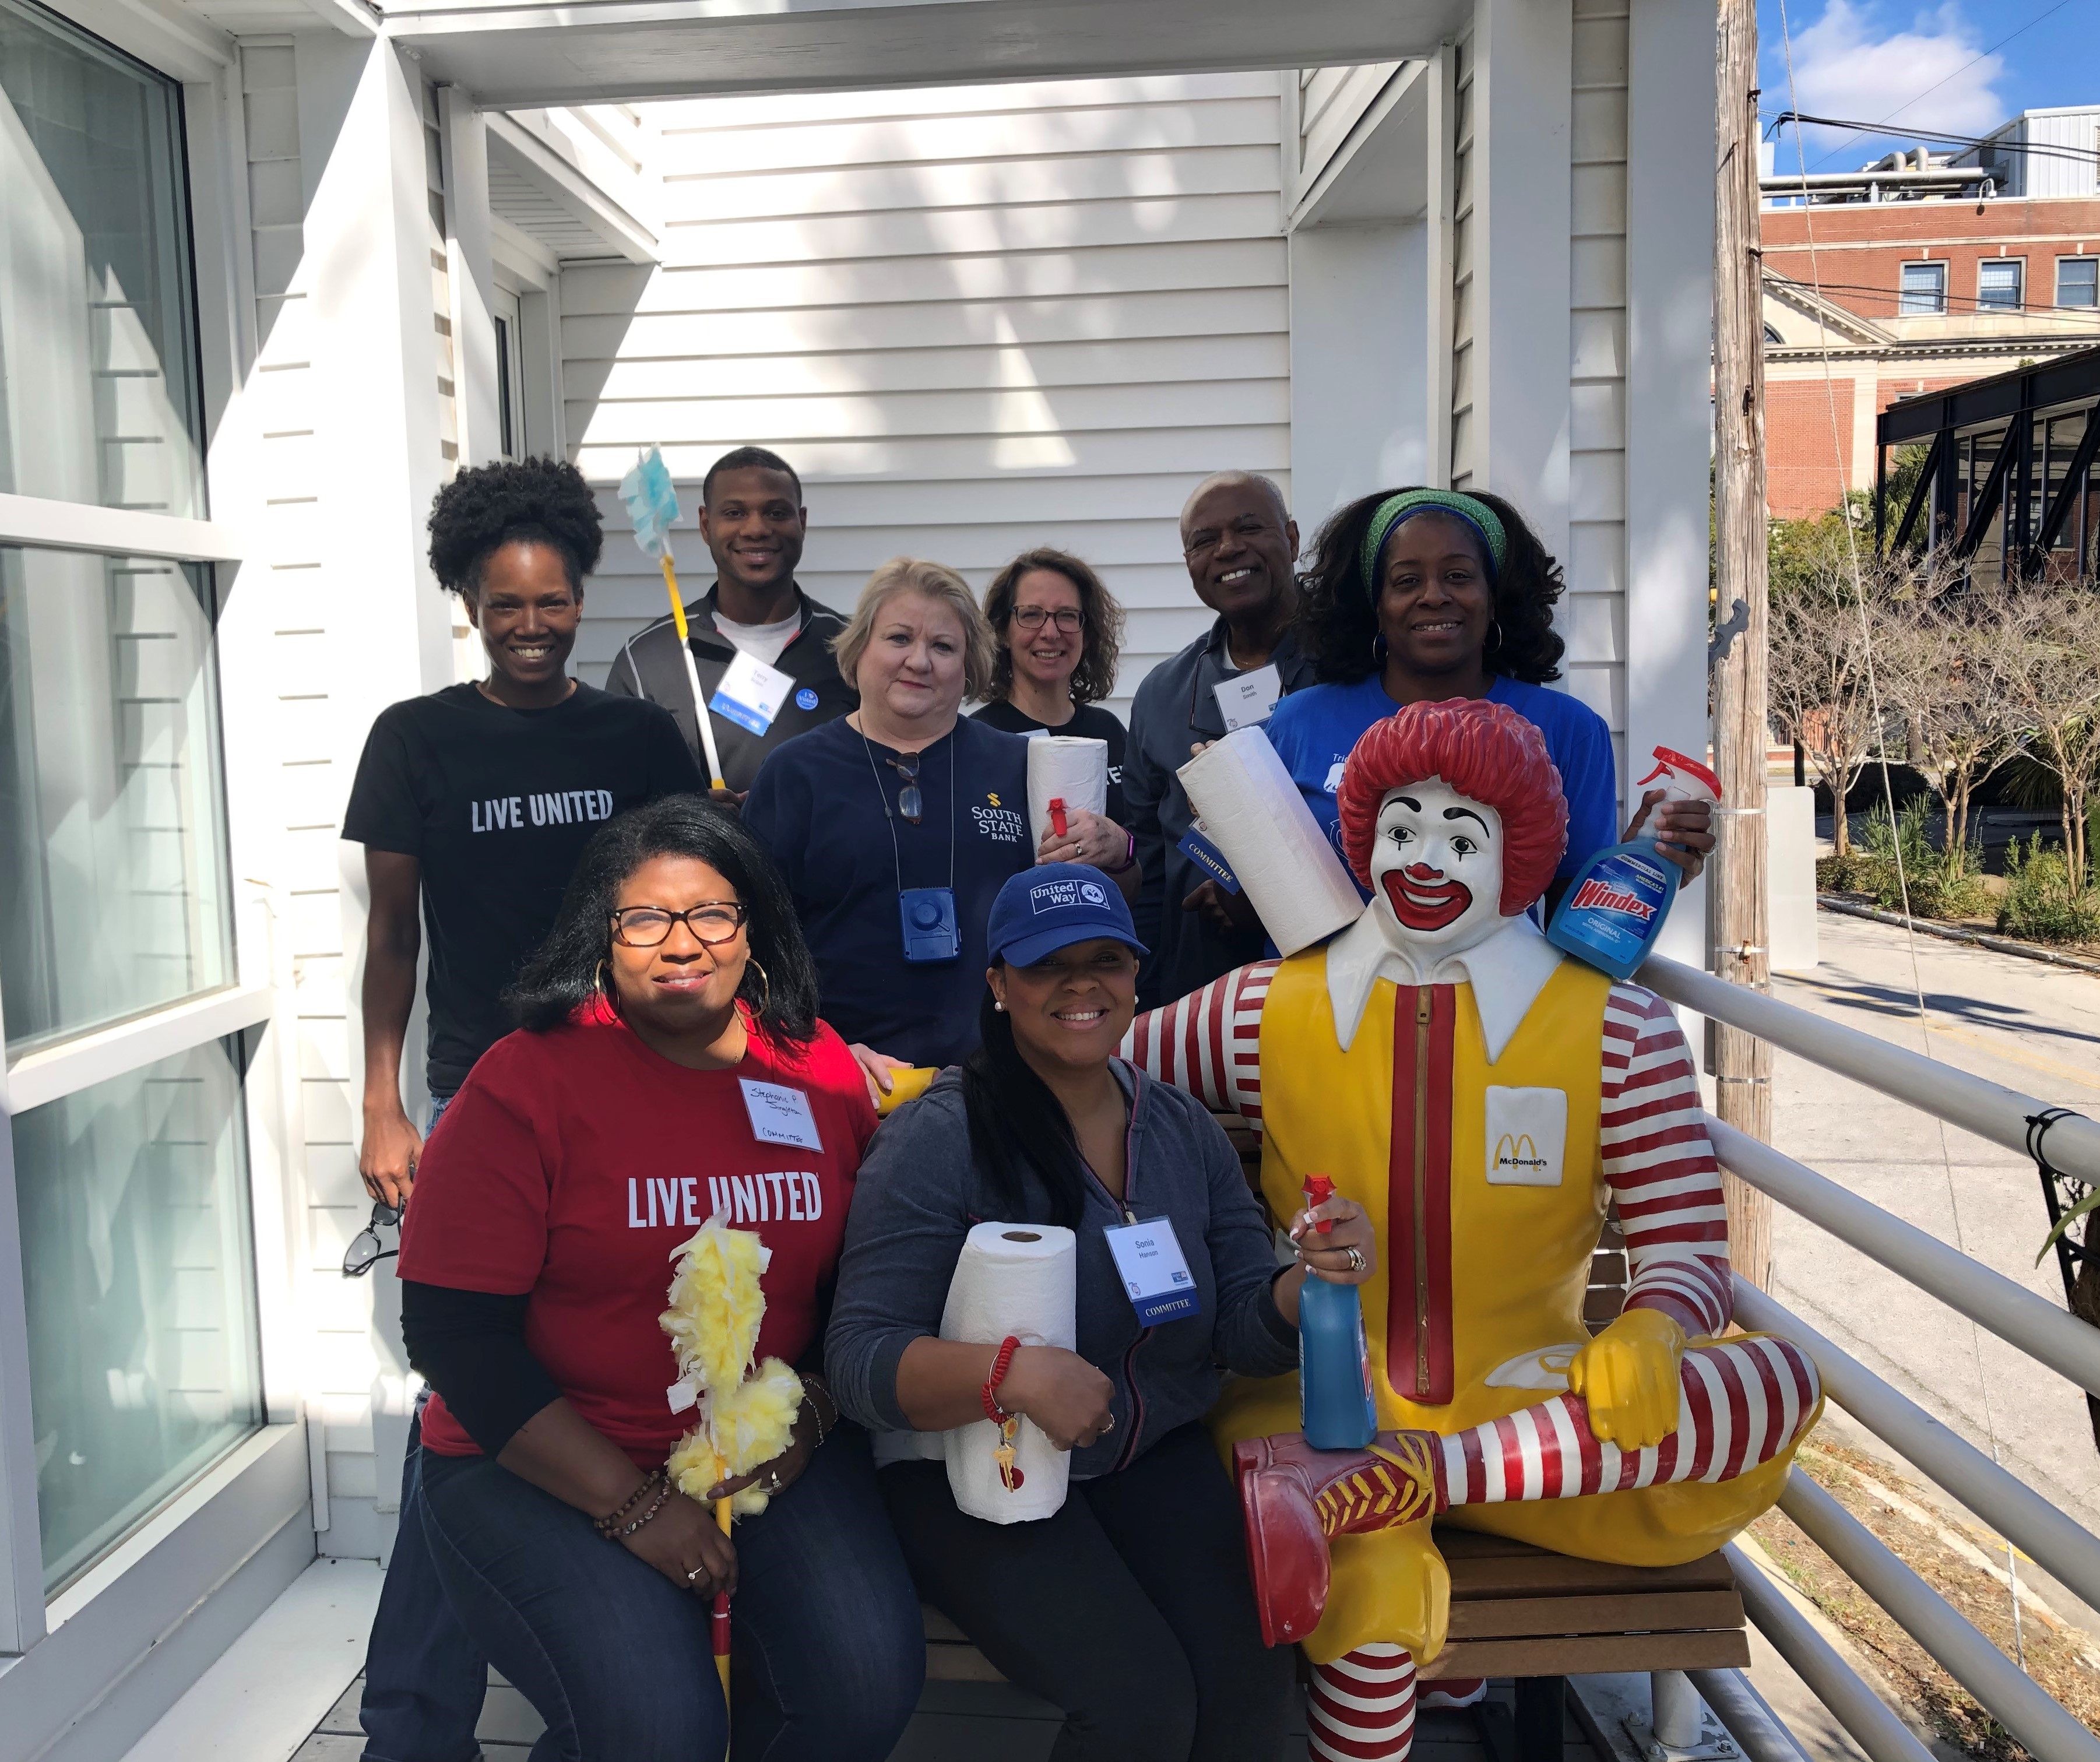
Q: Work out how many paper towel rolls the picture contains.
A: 3